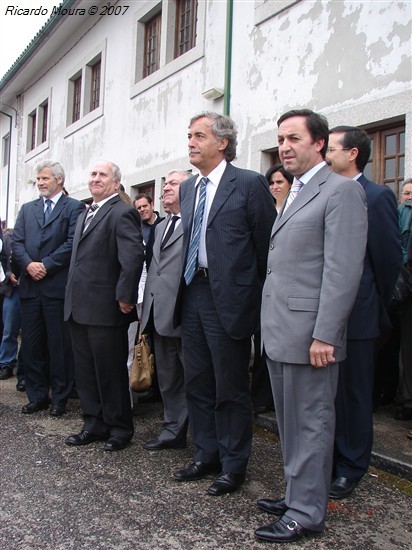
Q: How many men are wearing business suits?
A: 6